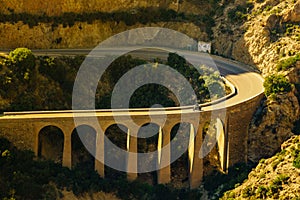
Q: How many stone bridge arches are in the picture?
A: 6